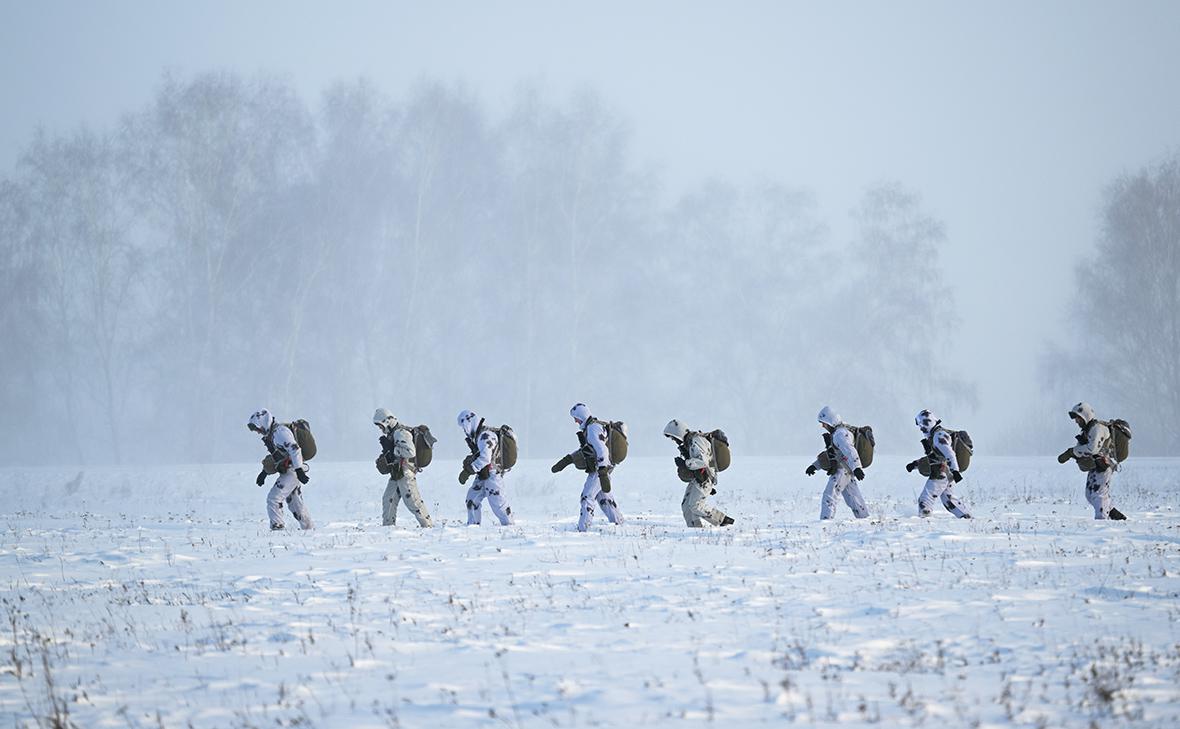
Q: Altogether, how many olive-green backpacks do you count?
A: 8